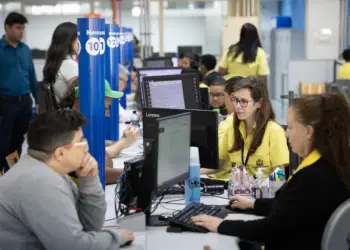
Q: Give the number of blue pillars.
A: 4